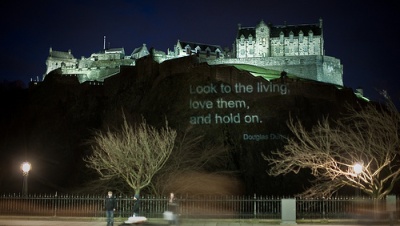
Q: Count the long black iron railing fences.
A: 1